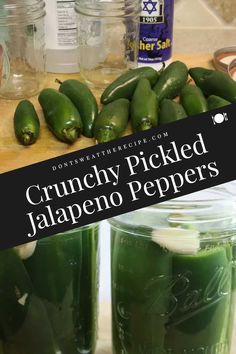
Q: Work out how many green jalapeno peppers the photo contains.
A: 11